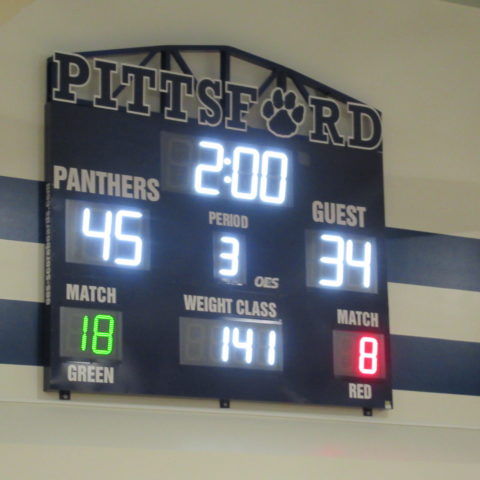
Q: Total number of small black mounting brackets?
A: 3